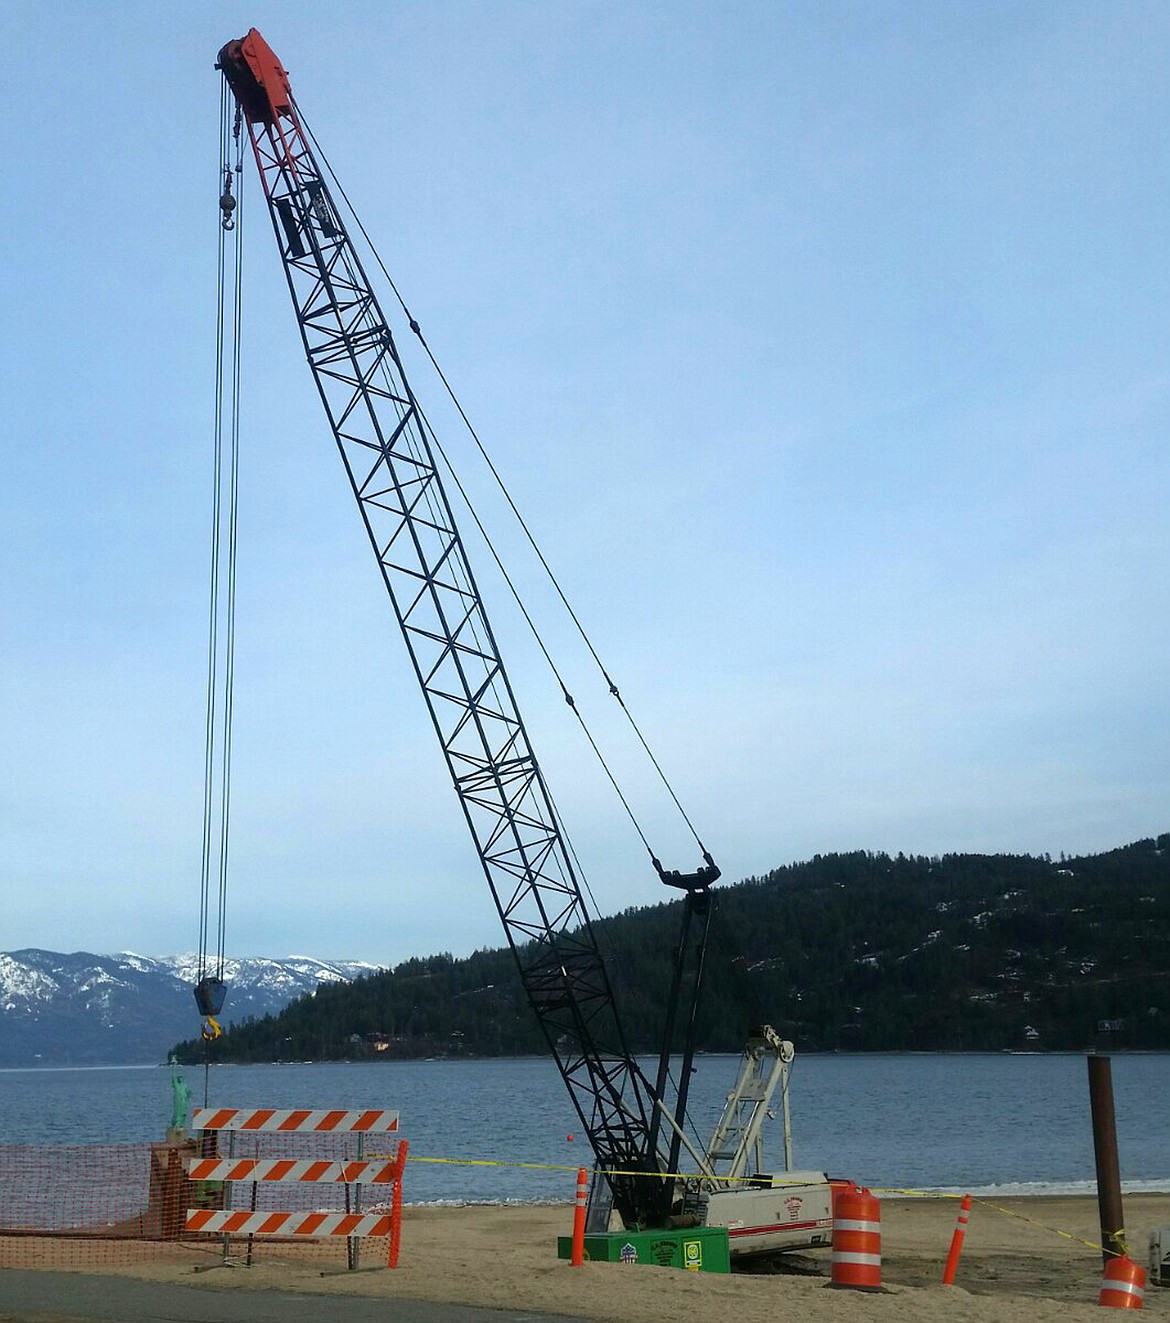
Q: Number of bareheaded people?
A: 0